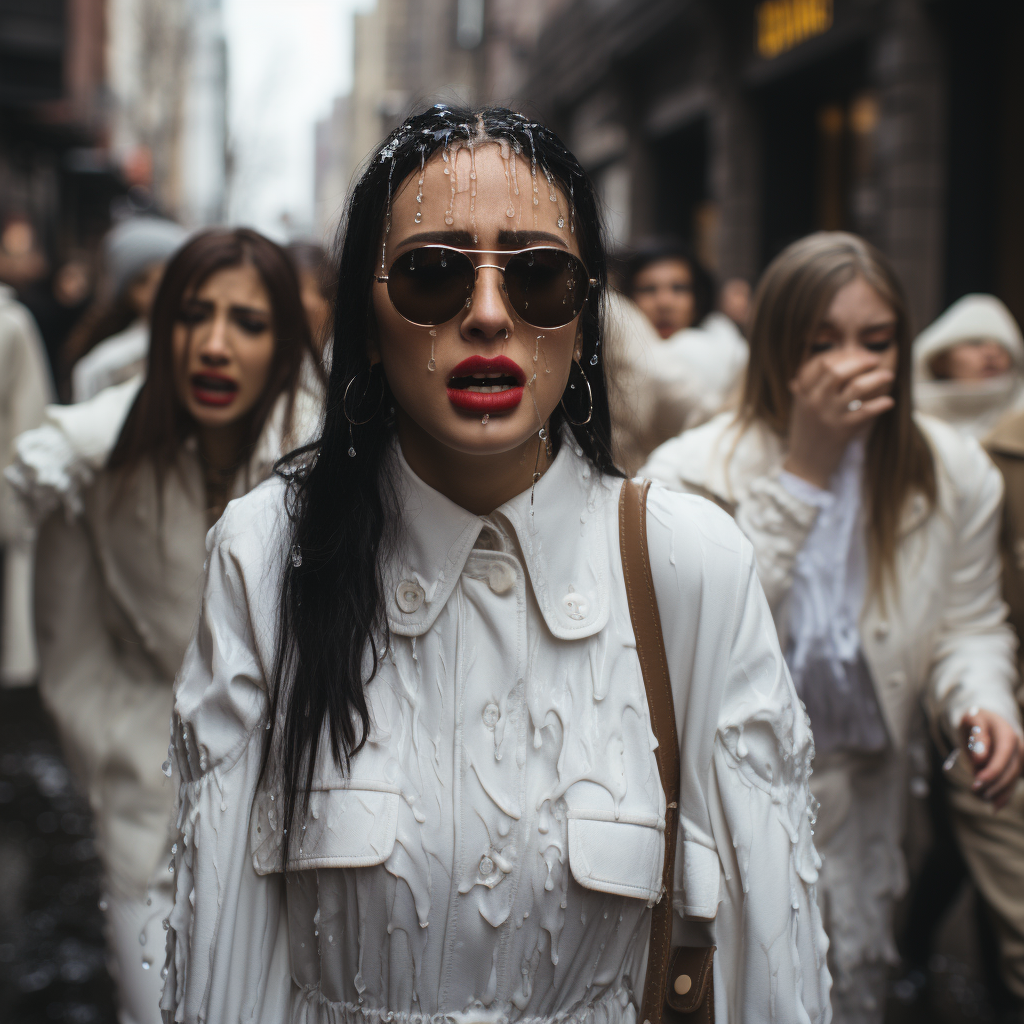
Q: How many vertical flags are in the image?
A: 0